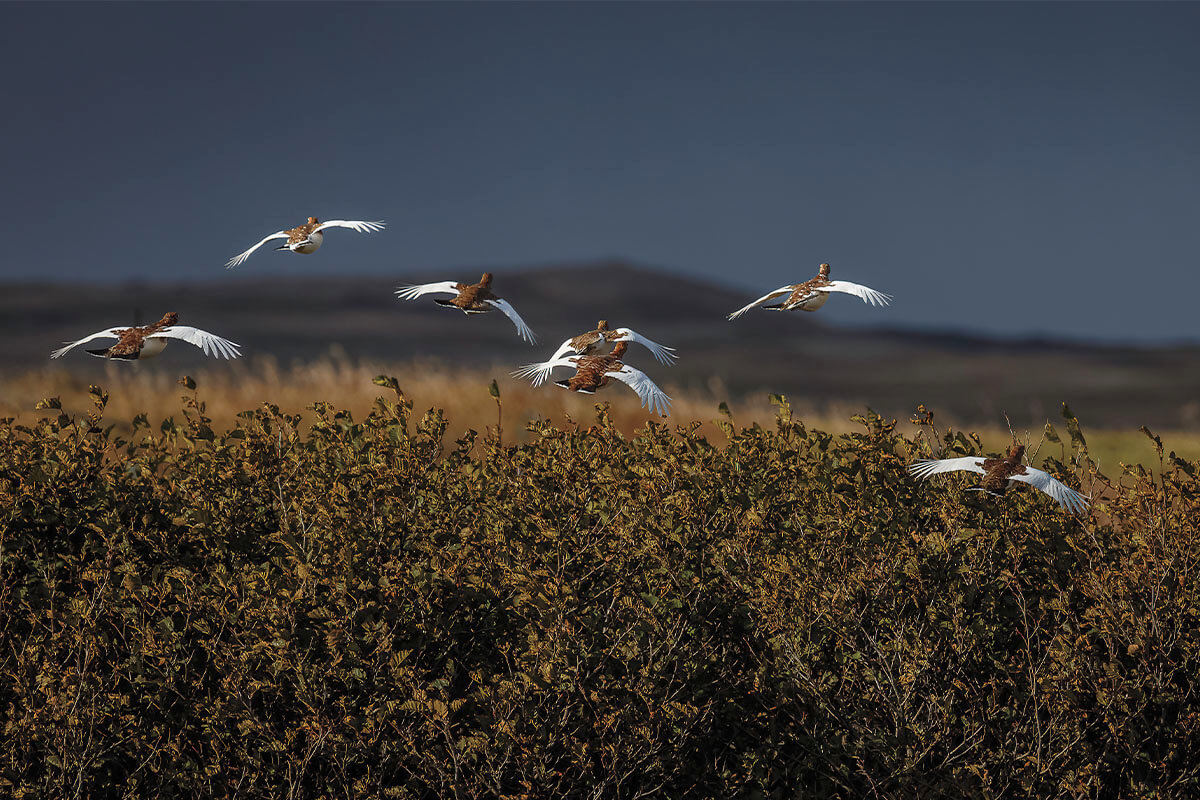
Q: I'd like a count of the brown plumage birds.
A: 7